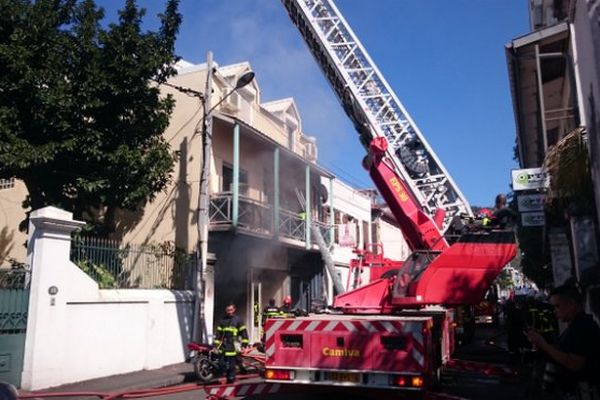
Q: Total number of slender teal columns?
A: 4